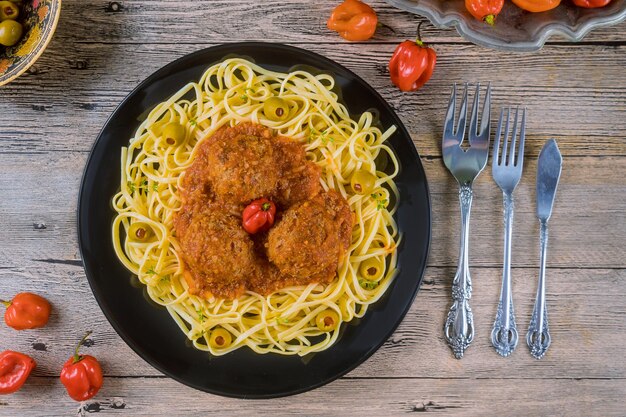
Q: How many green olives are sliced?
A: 0